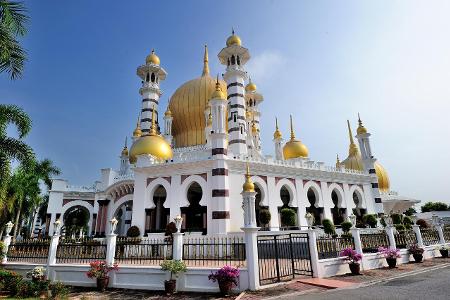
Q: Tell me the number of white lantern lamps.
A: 9